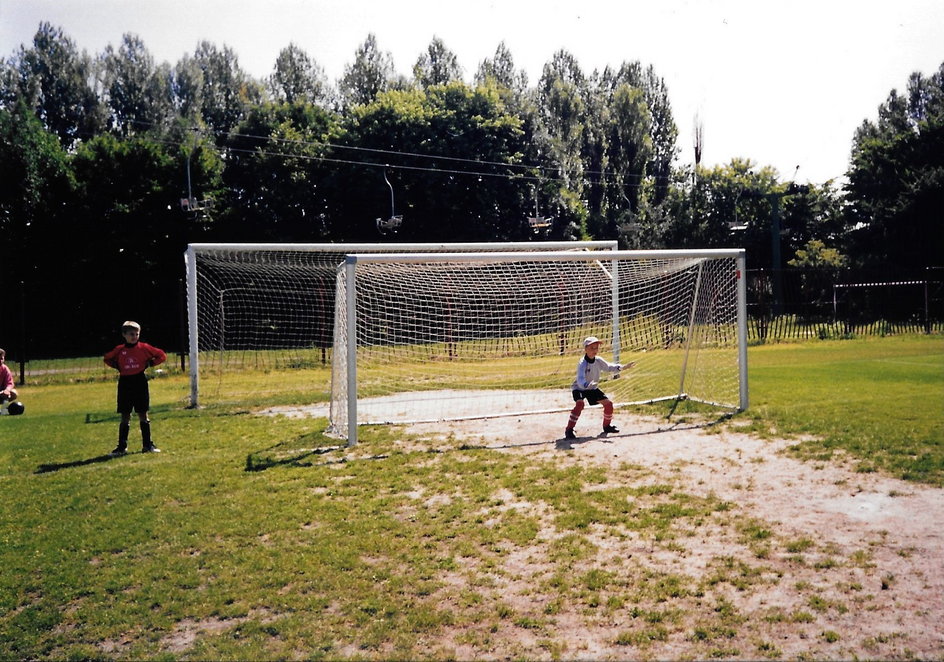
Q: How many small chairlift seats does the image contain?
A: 5